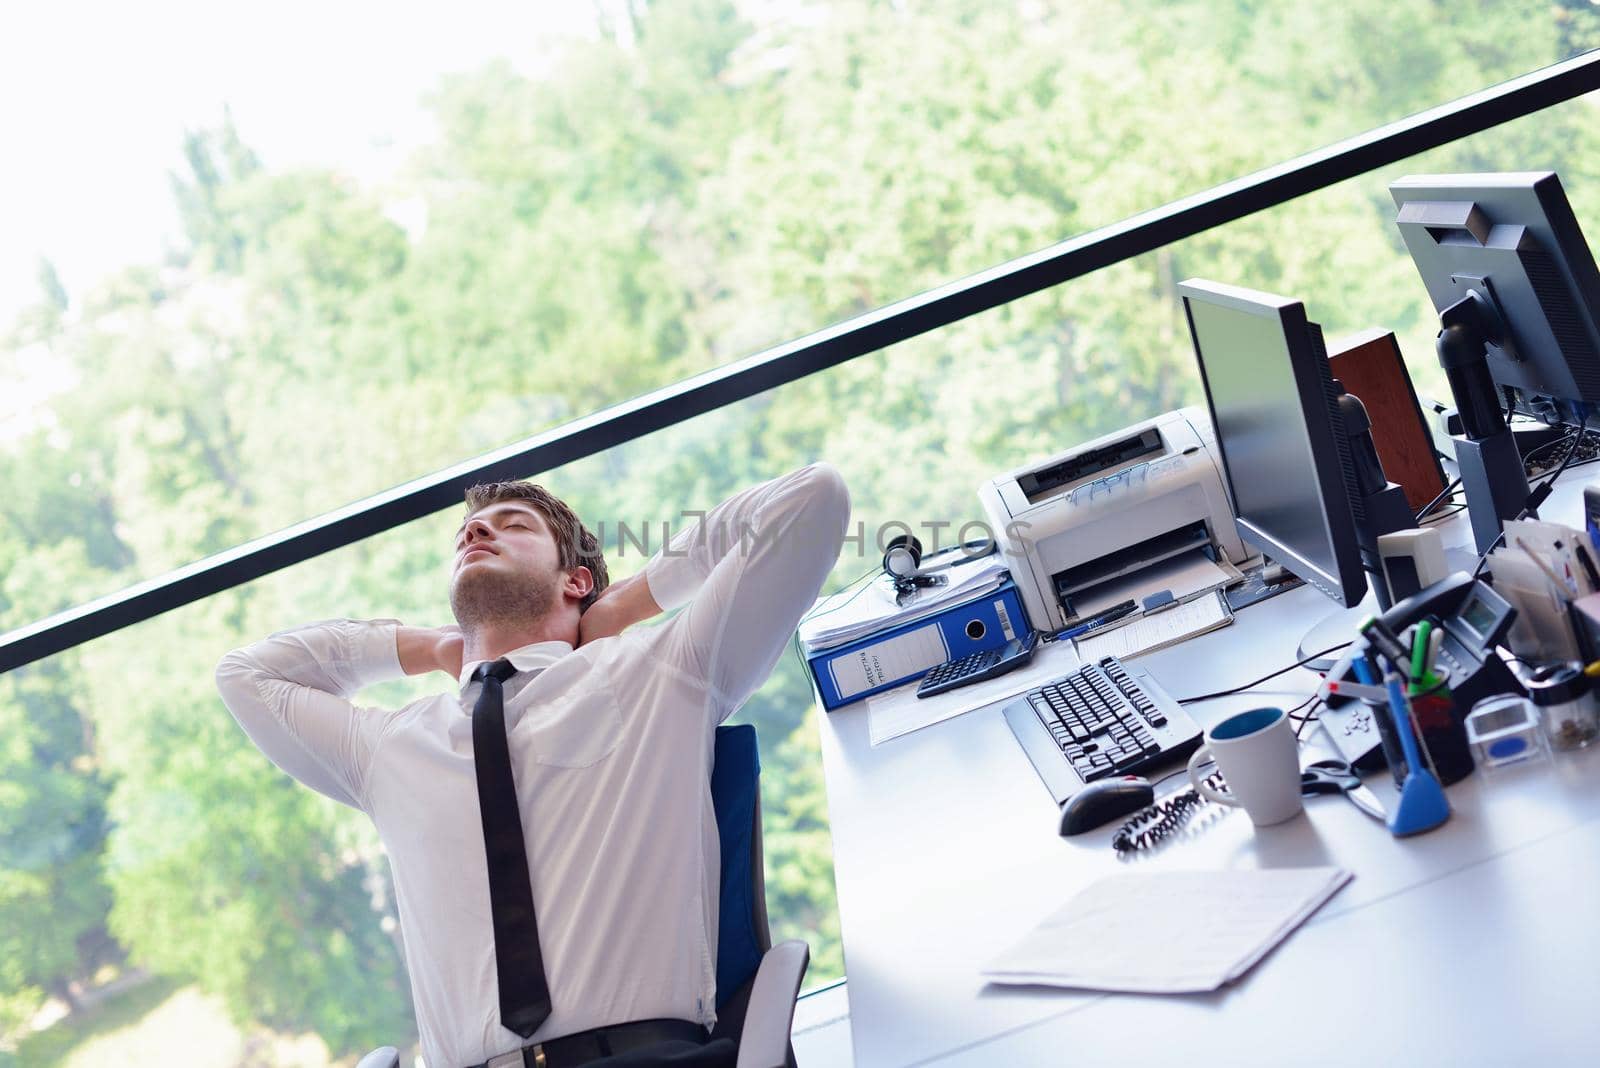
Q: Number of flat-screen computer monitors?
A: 2